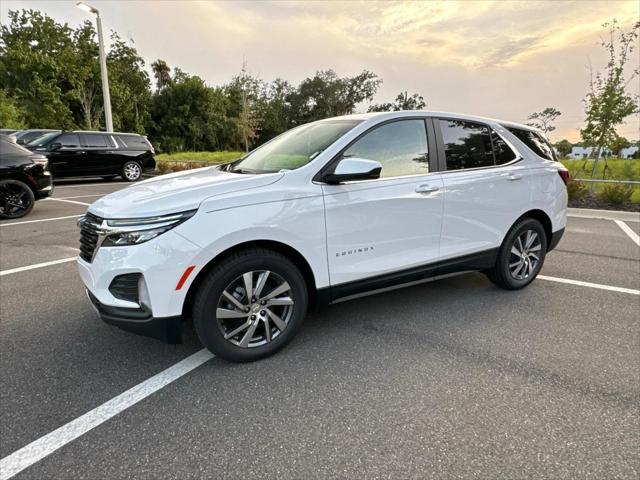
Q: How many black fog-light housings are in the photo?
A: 1